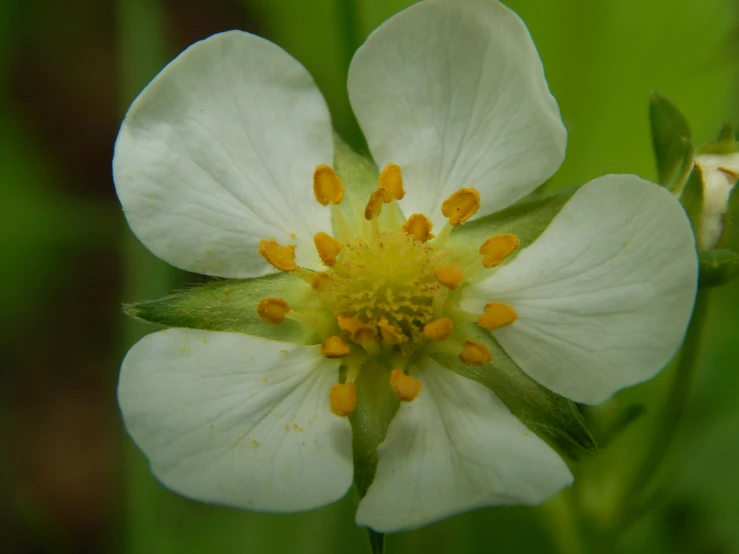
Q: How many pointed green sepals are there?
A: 5